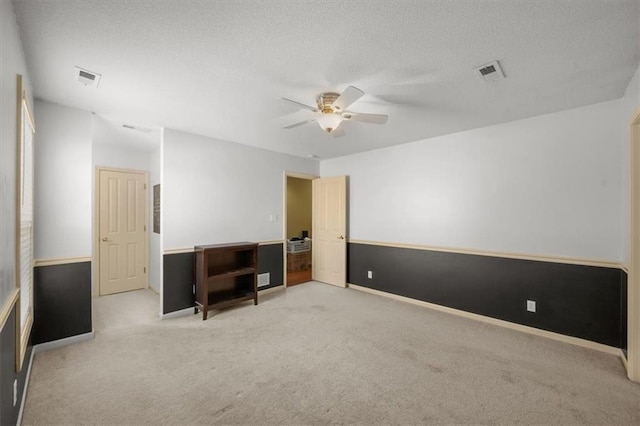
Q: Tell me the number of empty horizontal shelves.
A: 2